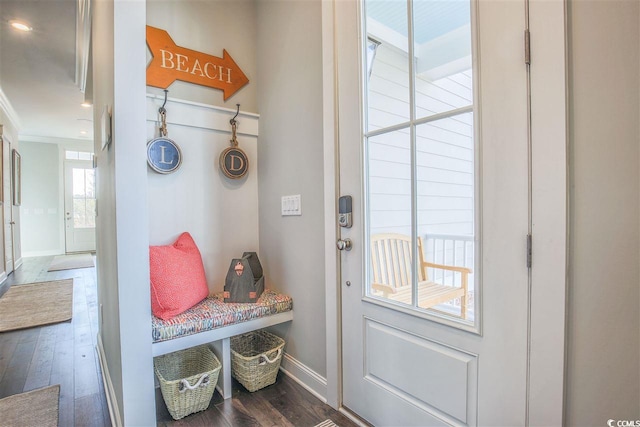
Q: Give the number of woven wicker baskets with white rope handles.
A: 2